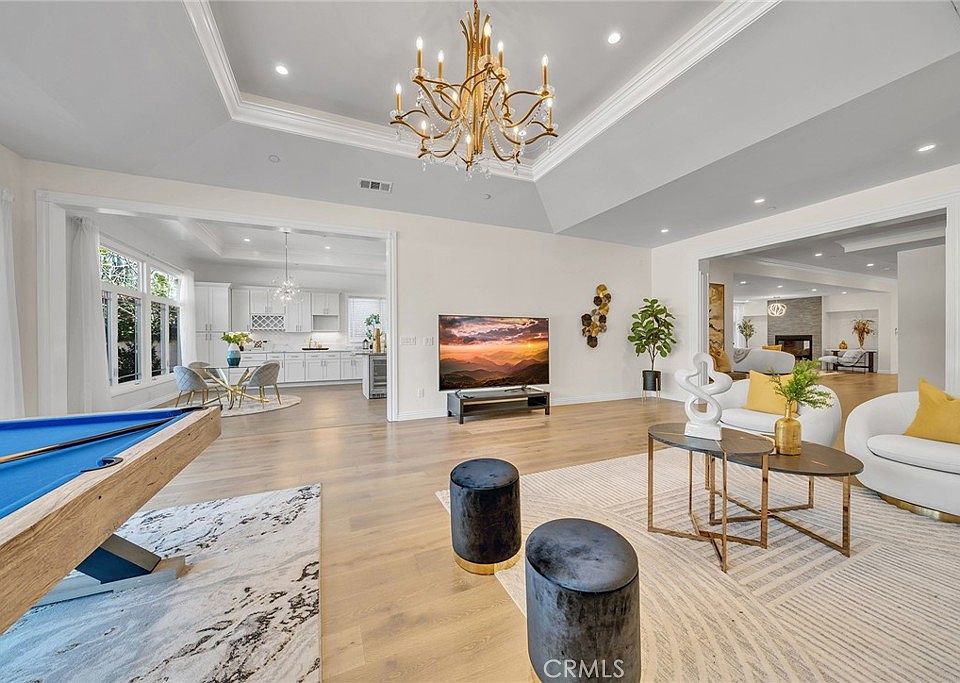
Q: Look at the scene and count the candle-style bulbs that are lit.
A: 12